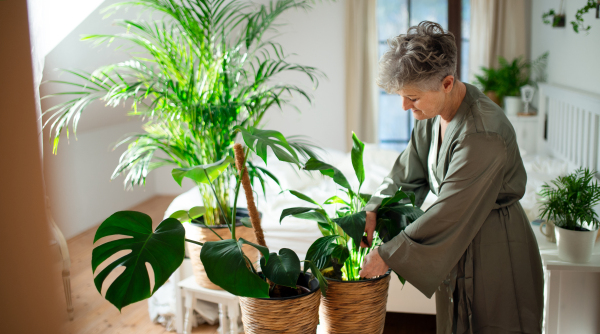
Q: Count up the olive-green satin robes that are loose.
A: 1